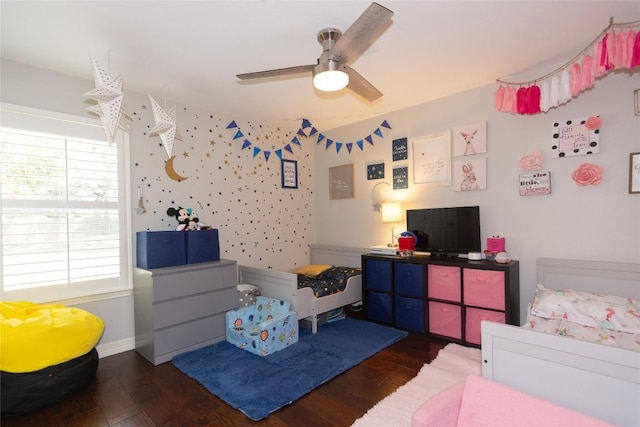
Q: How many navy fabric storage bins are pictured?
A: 6